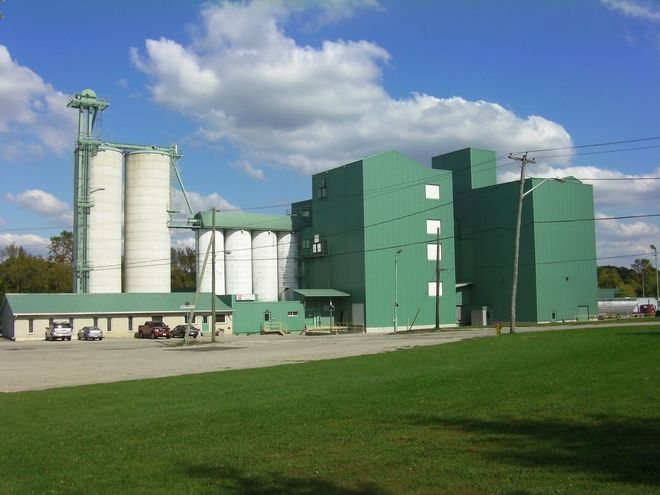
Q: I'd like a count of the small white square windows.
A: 4